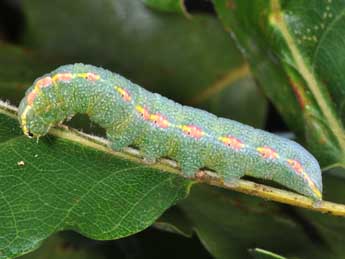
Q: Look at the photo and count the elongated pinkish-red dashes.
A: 11